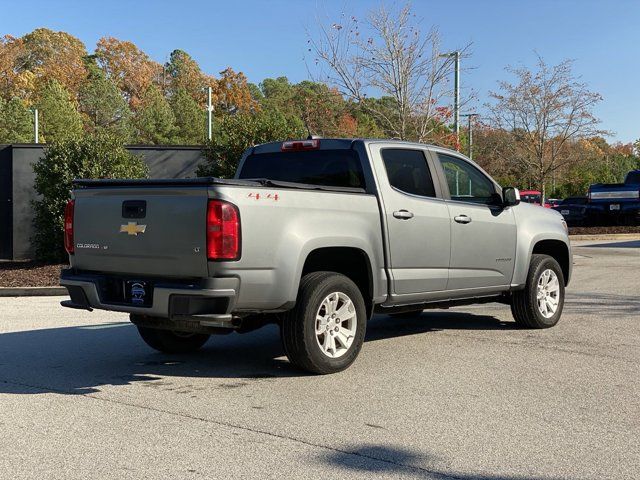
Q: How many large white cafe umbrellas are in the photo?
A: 0